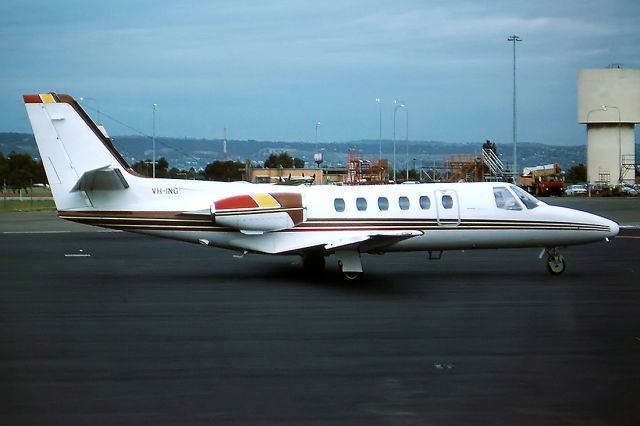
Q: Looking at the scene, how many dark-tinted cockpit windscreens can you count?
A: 2